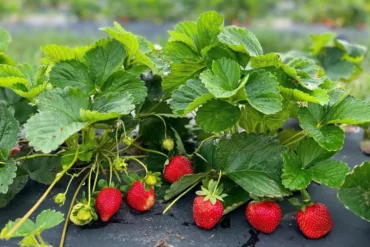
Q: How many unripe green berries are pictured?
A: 6